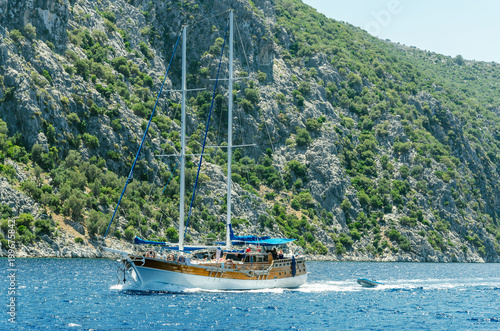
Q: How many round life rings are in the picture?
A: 3